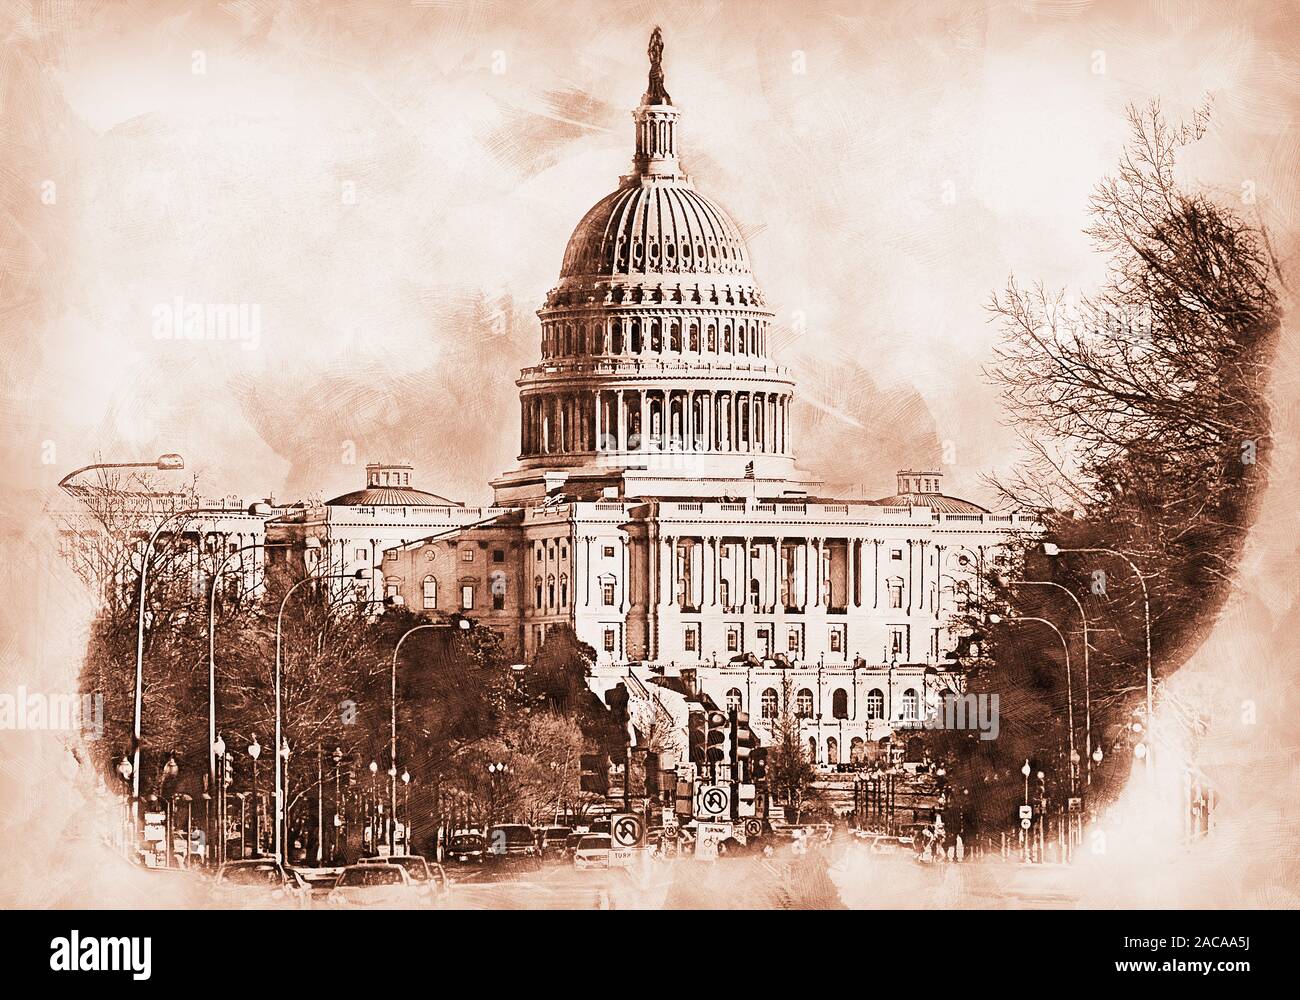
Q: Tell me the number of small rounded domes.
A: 2